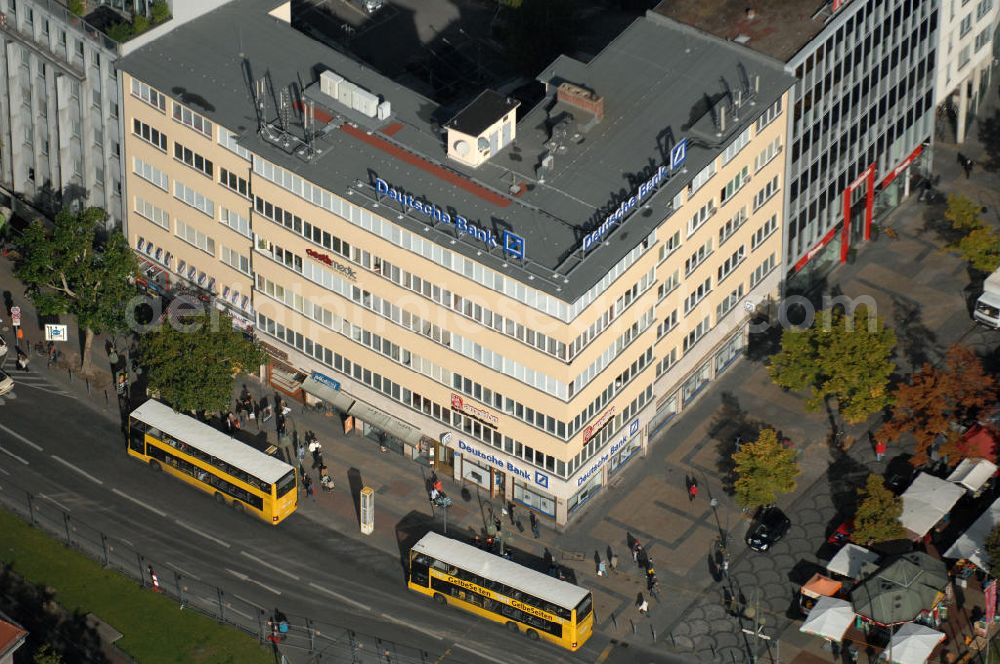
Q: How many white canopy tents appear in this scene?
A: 6